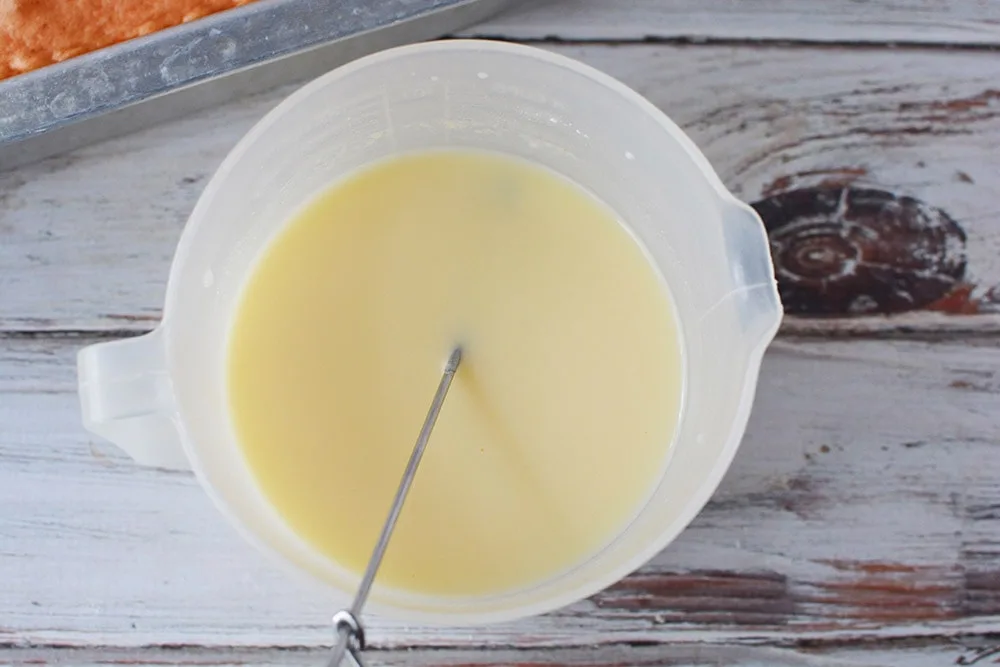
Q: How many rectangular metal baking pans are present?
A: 1